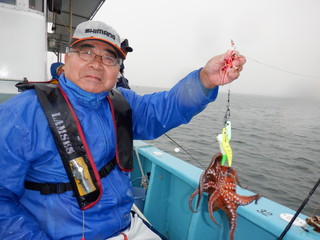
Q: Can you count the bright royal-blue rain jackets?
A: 1